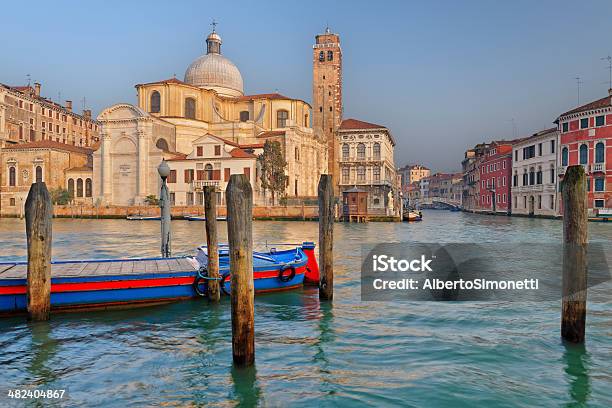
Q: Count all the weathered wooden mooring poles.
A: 5